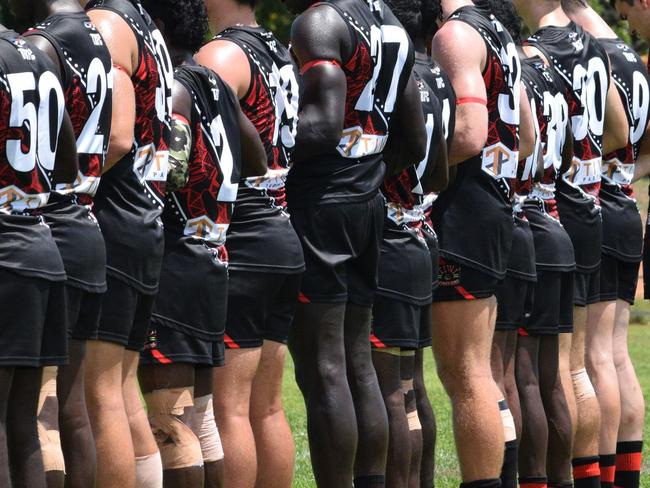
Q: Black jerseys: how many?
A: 13